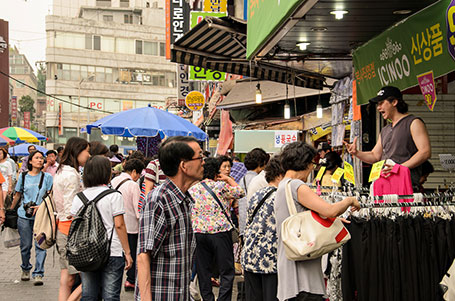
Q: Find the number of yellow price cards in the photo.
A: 4